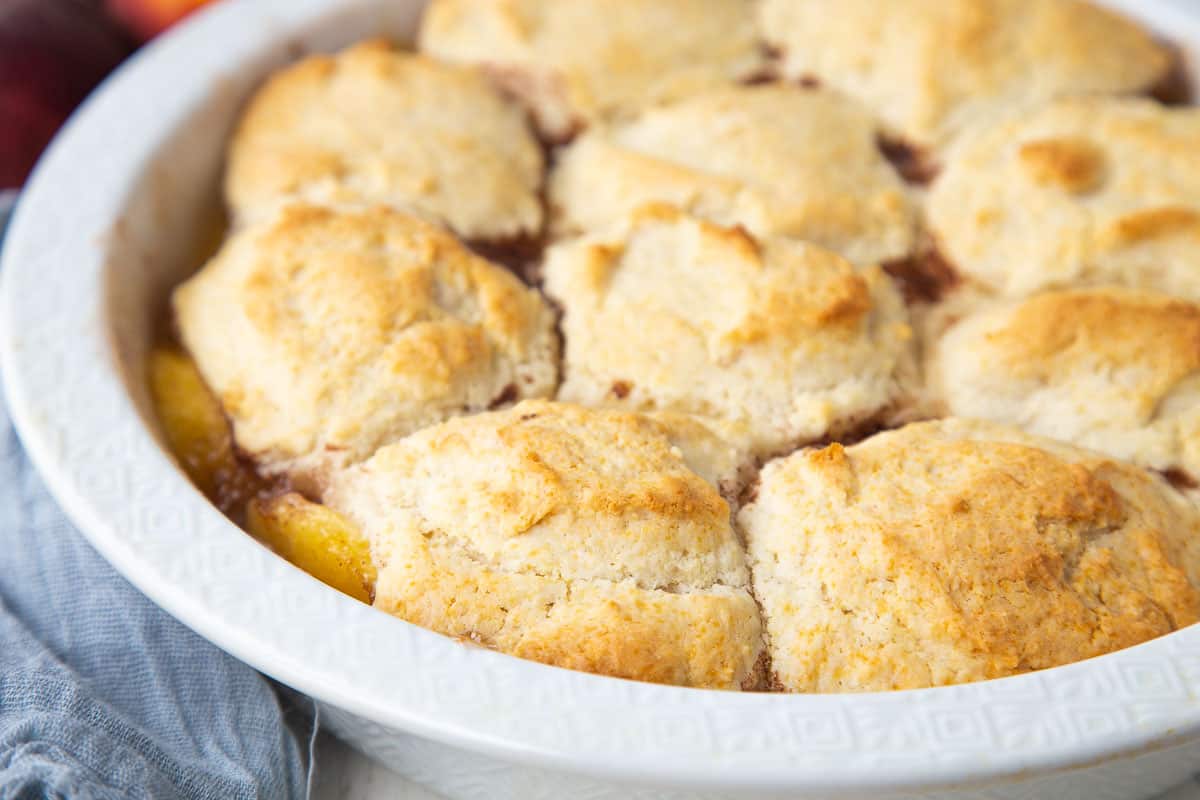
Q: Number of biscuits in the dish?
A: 10